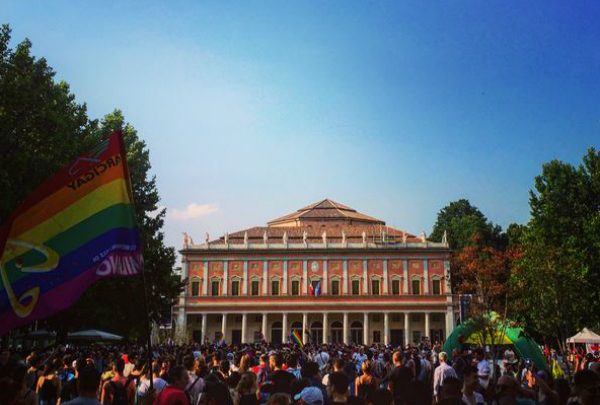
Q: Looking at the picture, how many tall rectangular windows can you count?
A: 13